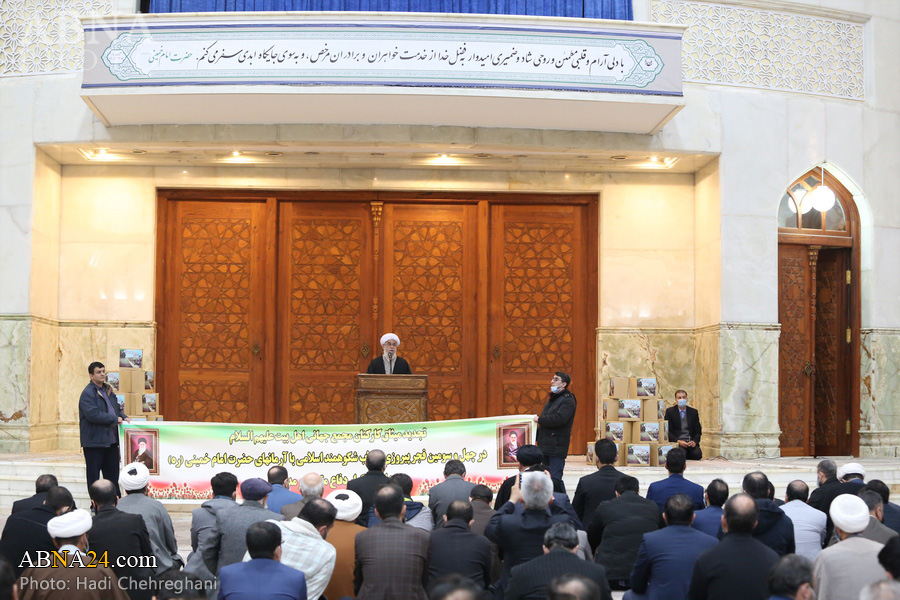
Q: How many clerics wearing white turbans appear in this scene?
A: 6